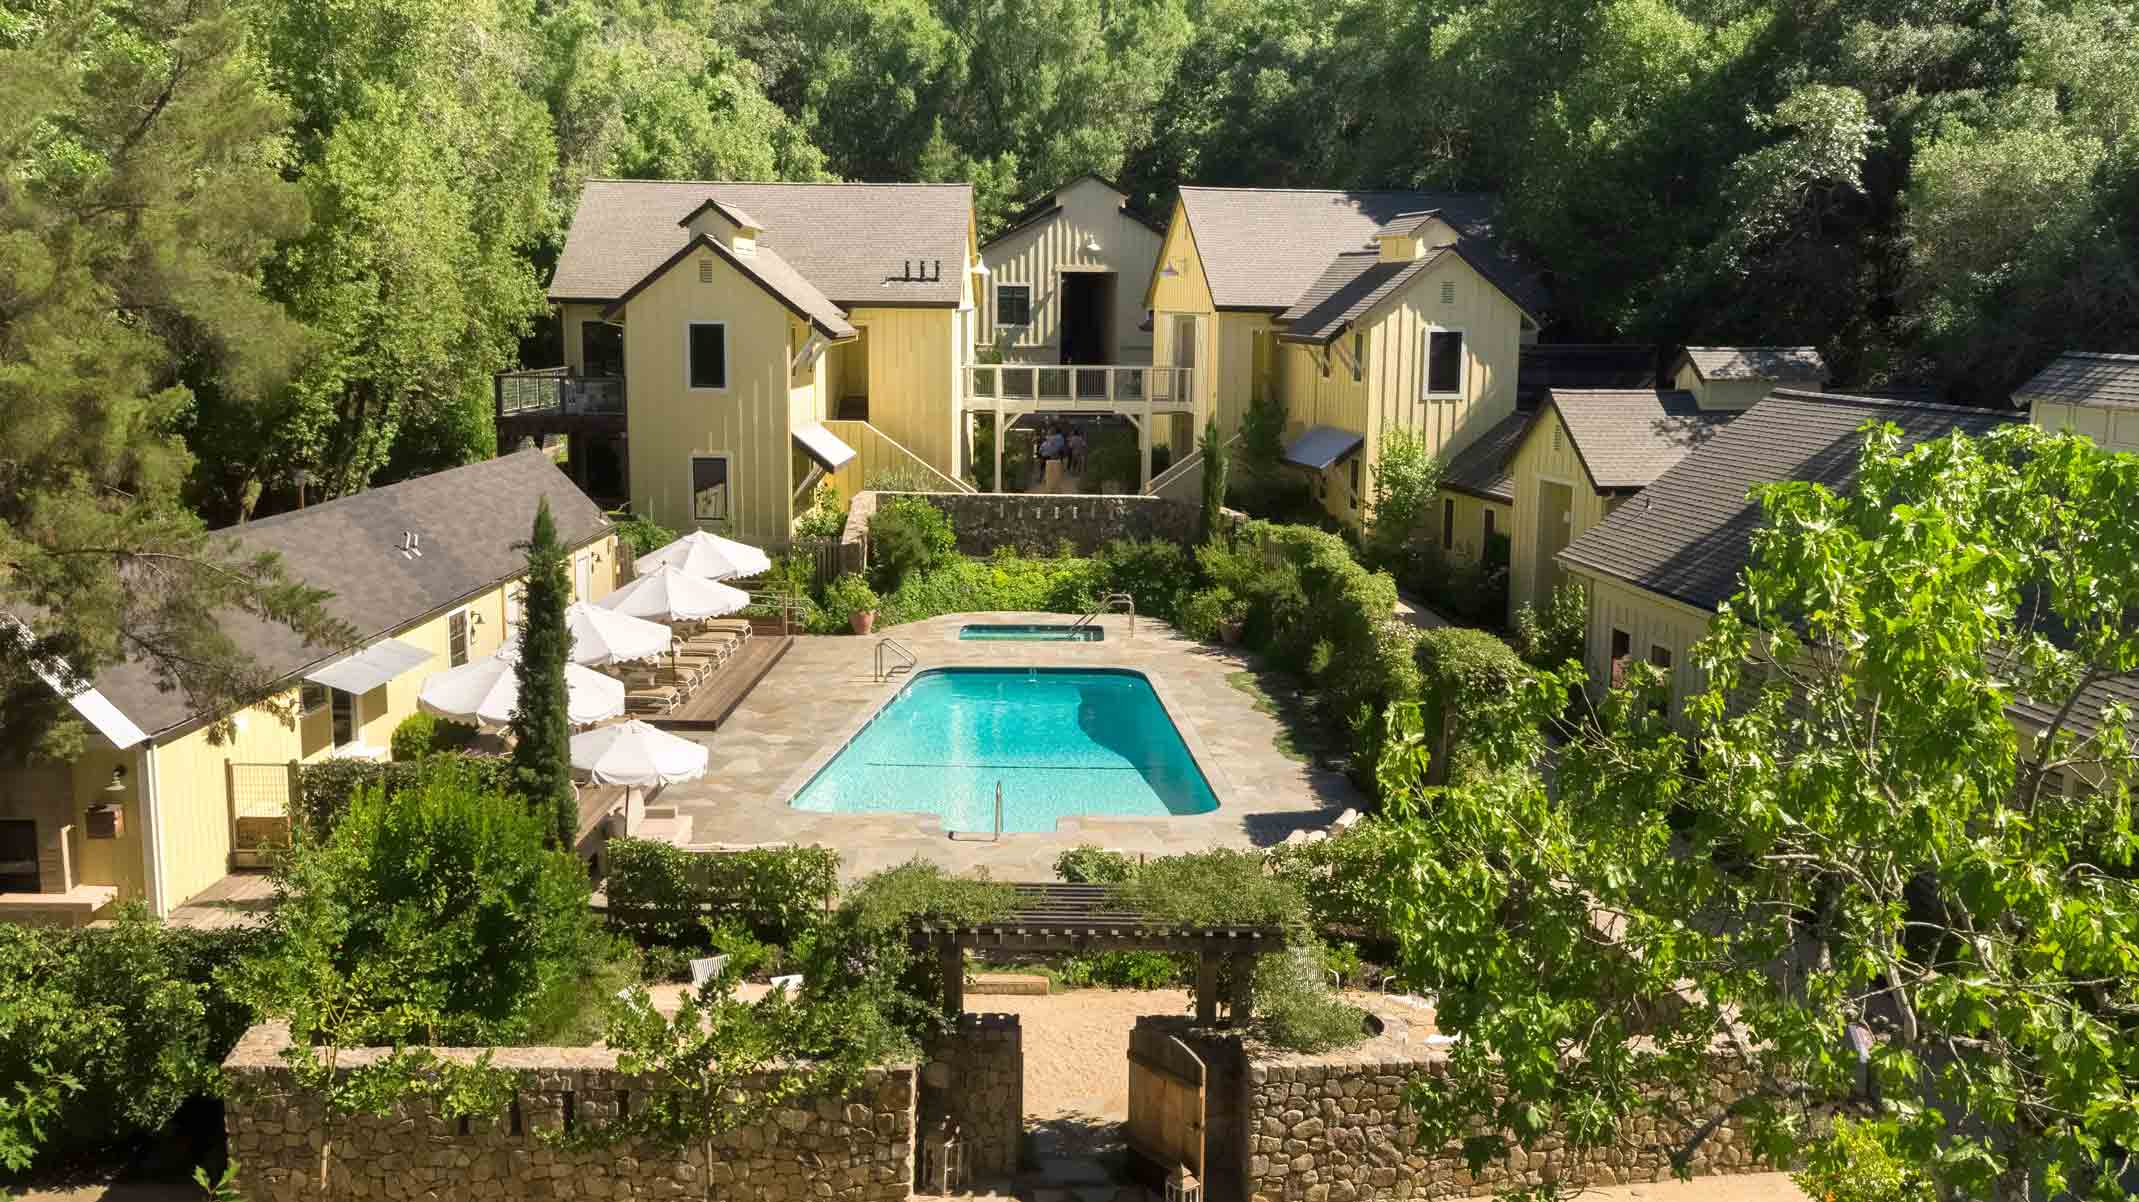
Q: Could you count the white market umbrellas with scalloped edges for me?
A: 5